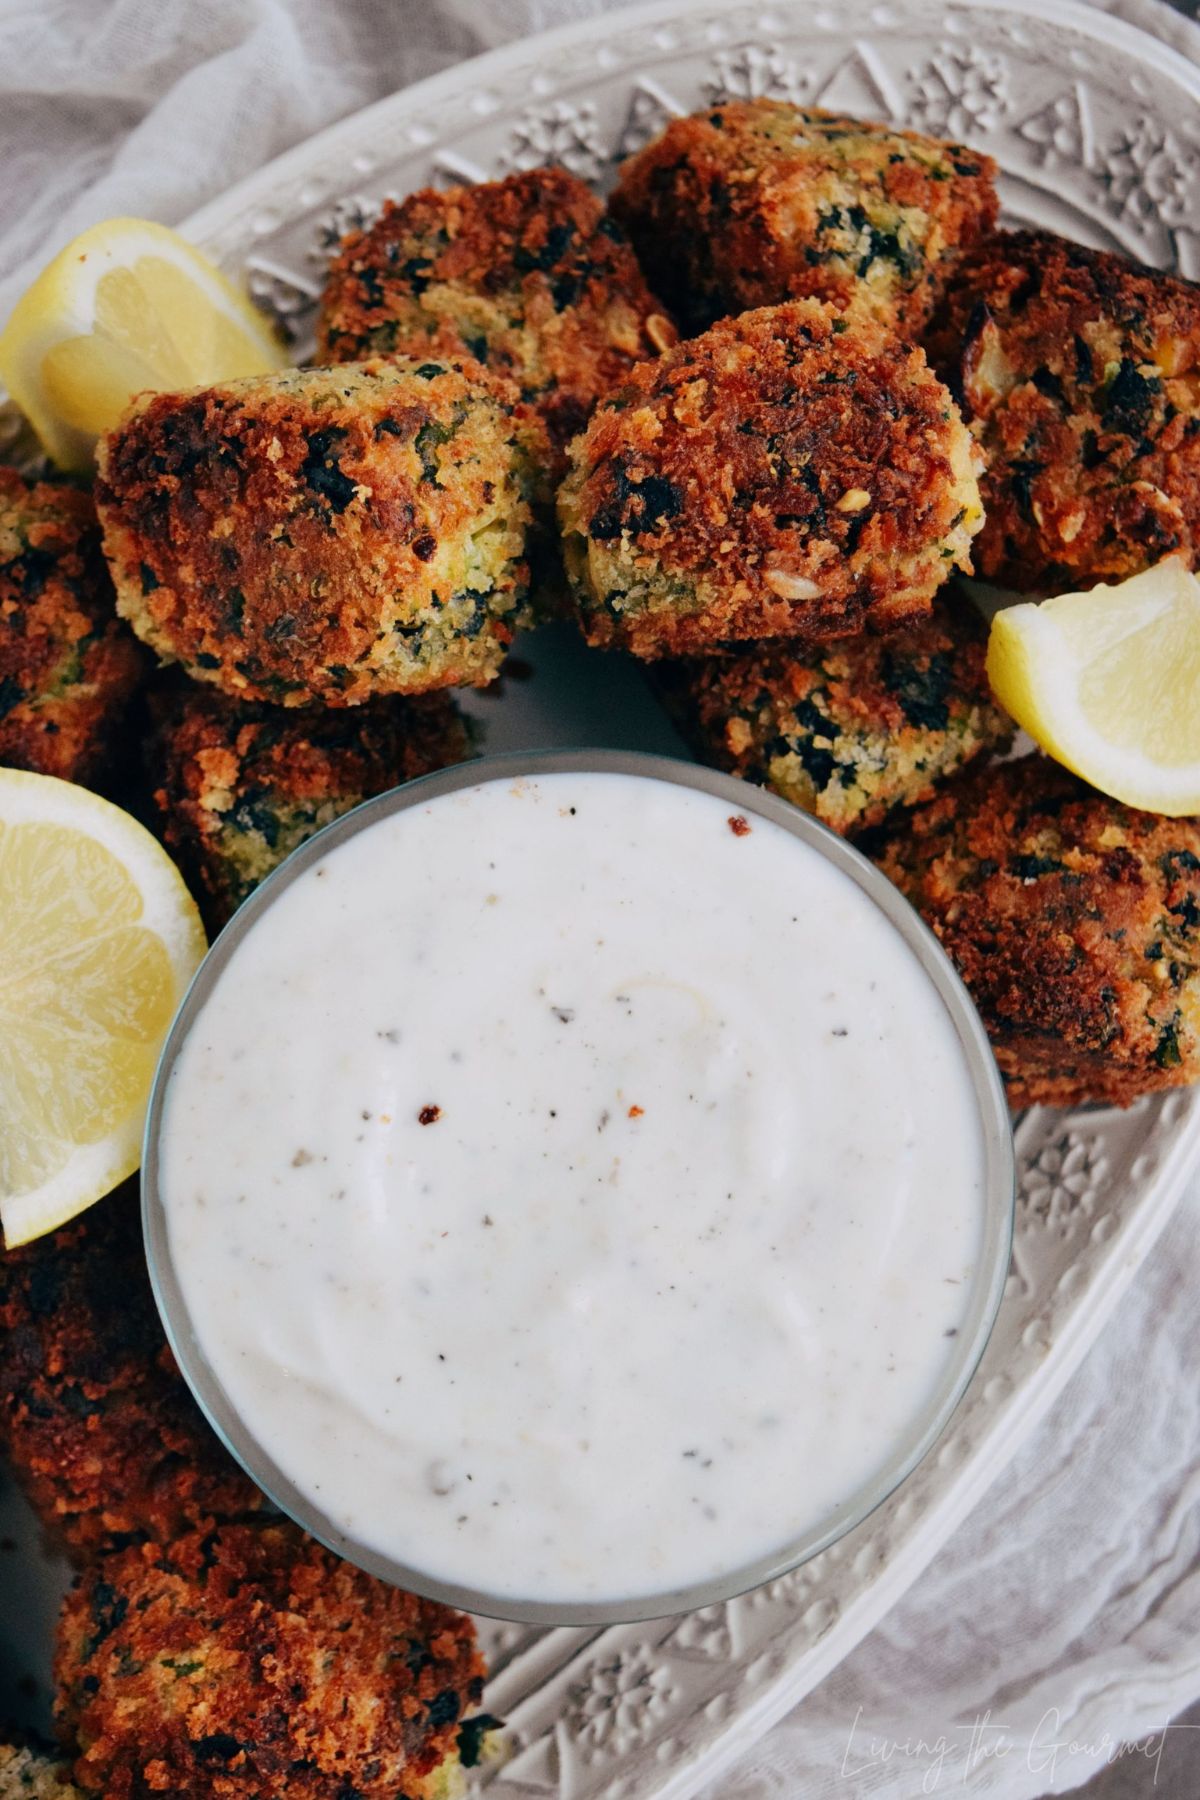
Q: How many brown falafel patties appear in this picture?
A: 12